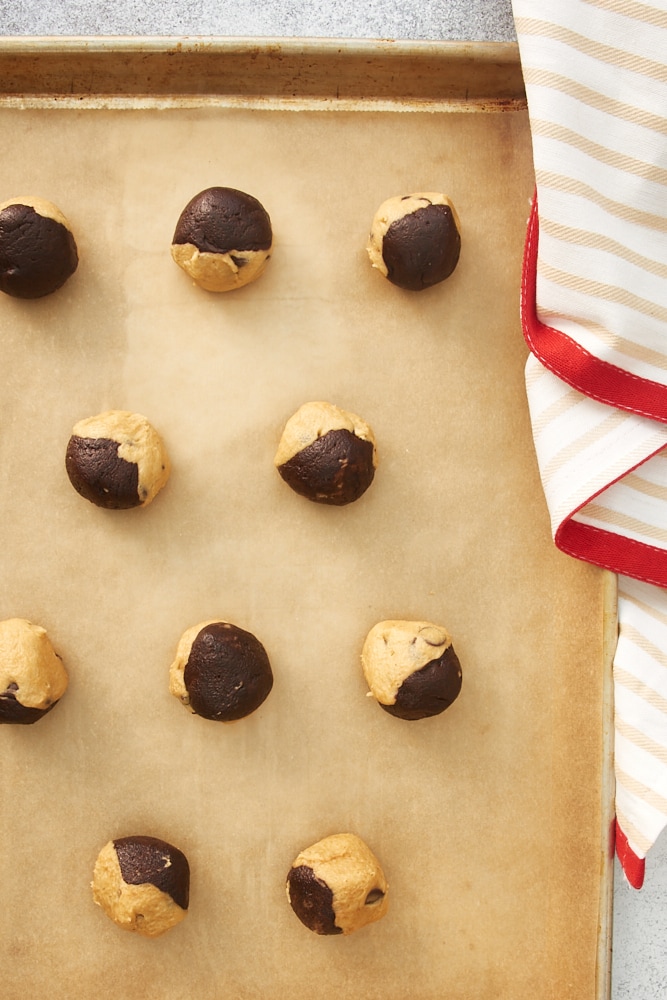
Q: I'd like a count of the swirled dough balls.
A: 10